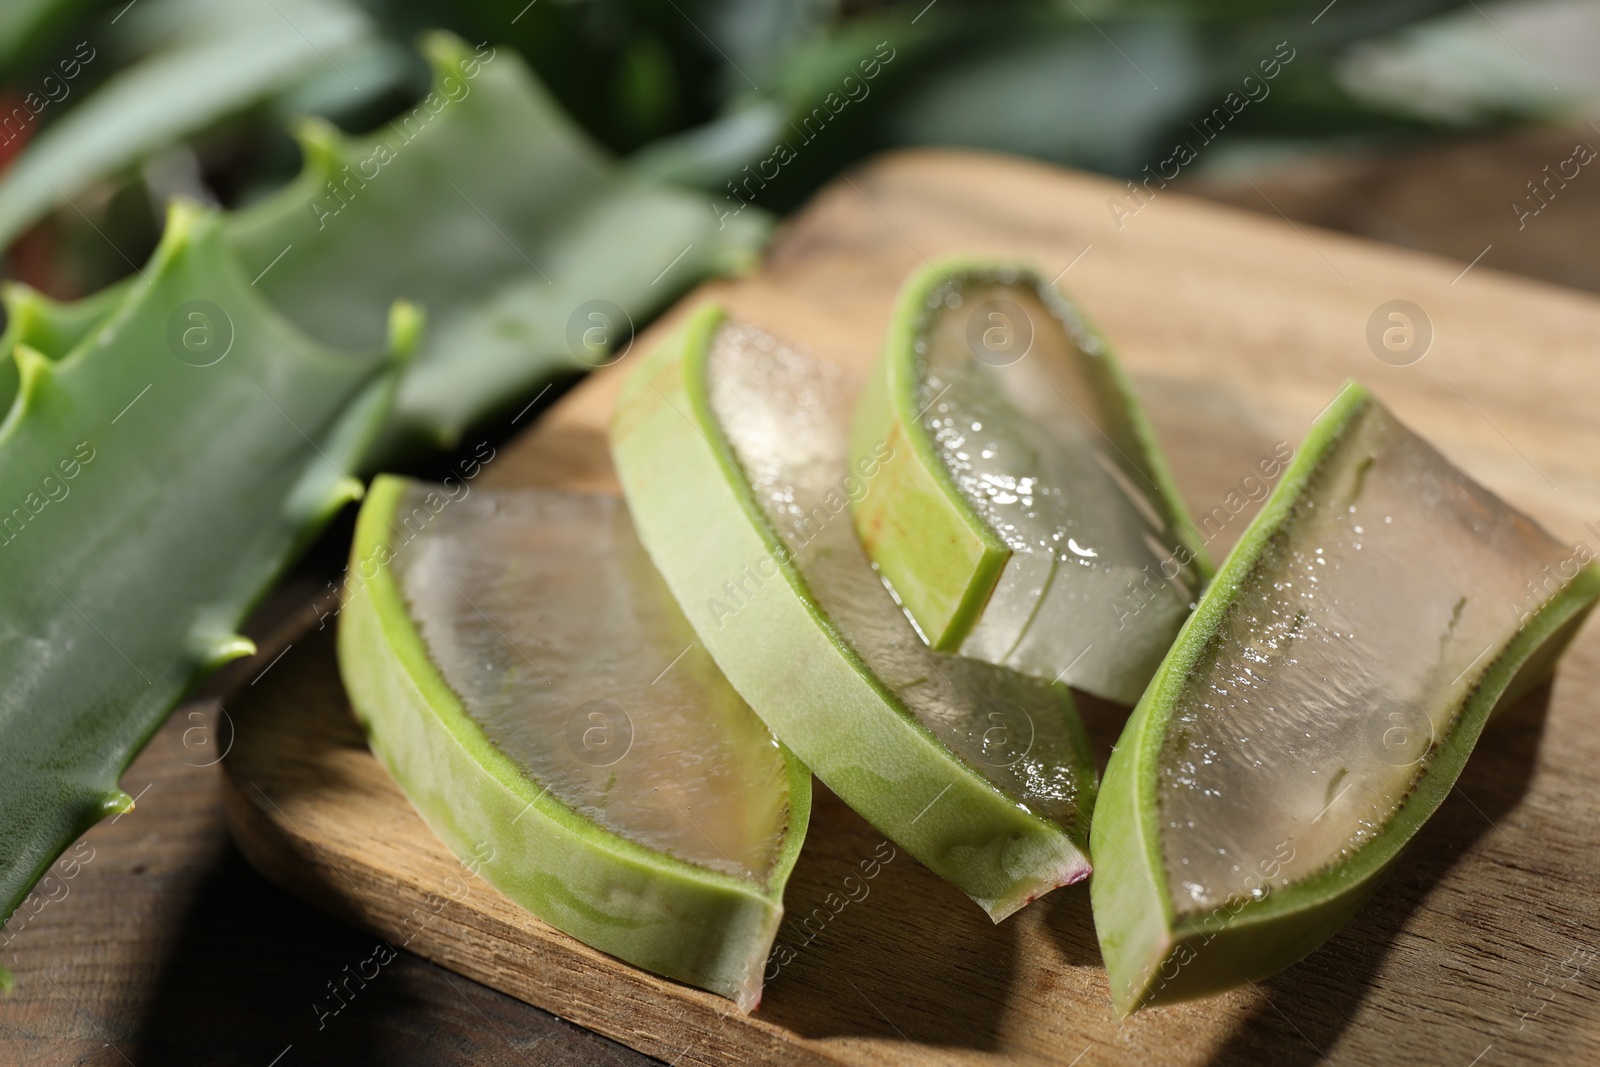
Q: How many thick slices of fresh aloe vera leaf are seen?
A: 4